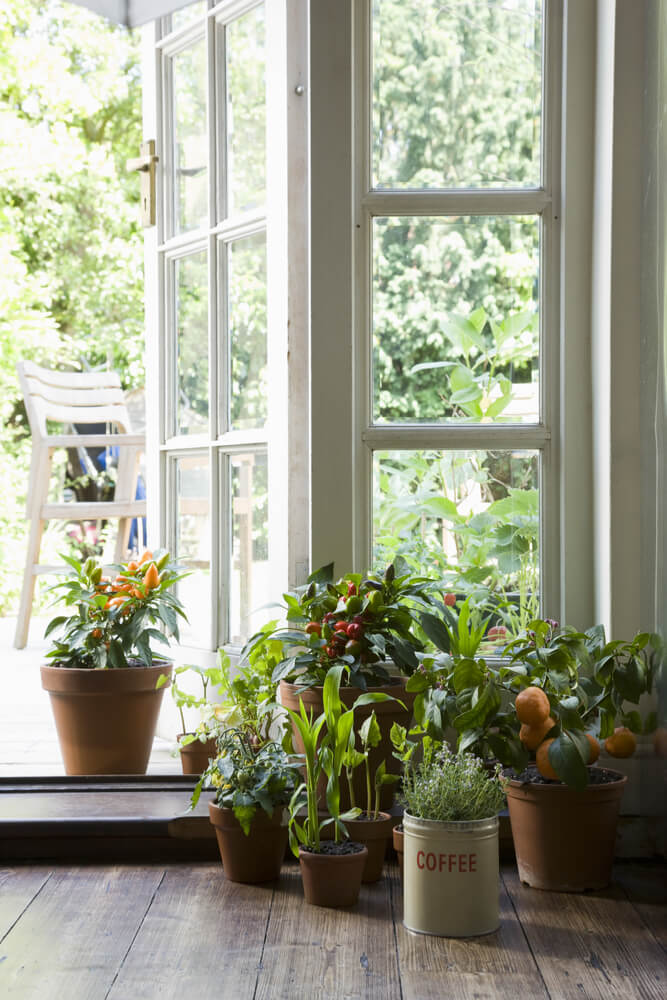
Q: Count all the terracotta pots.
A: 8